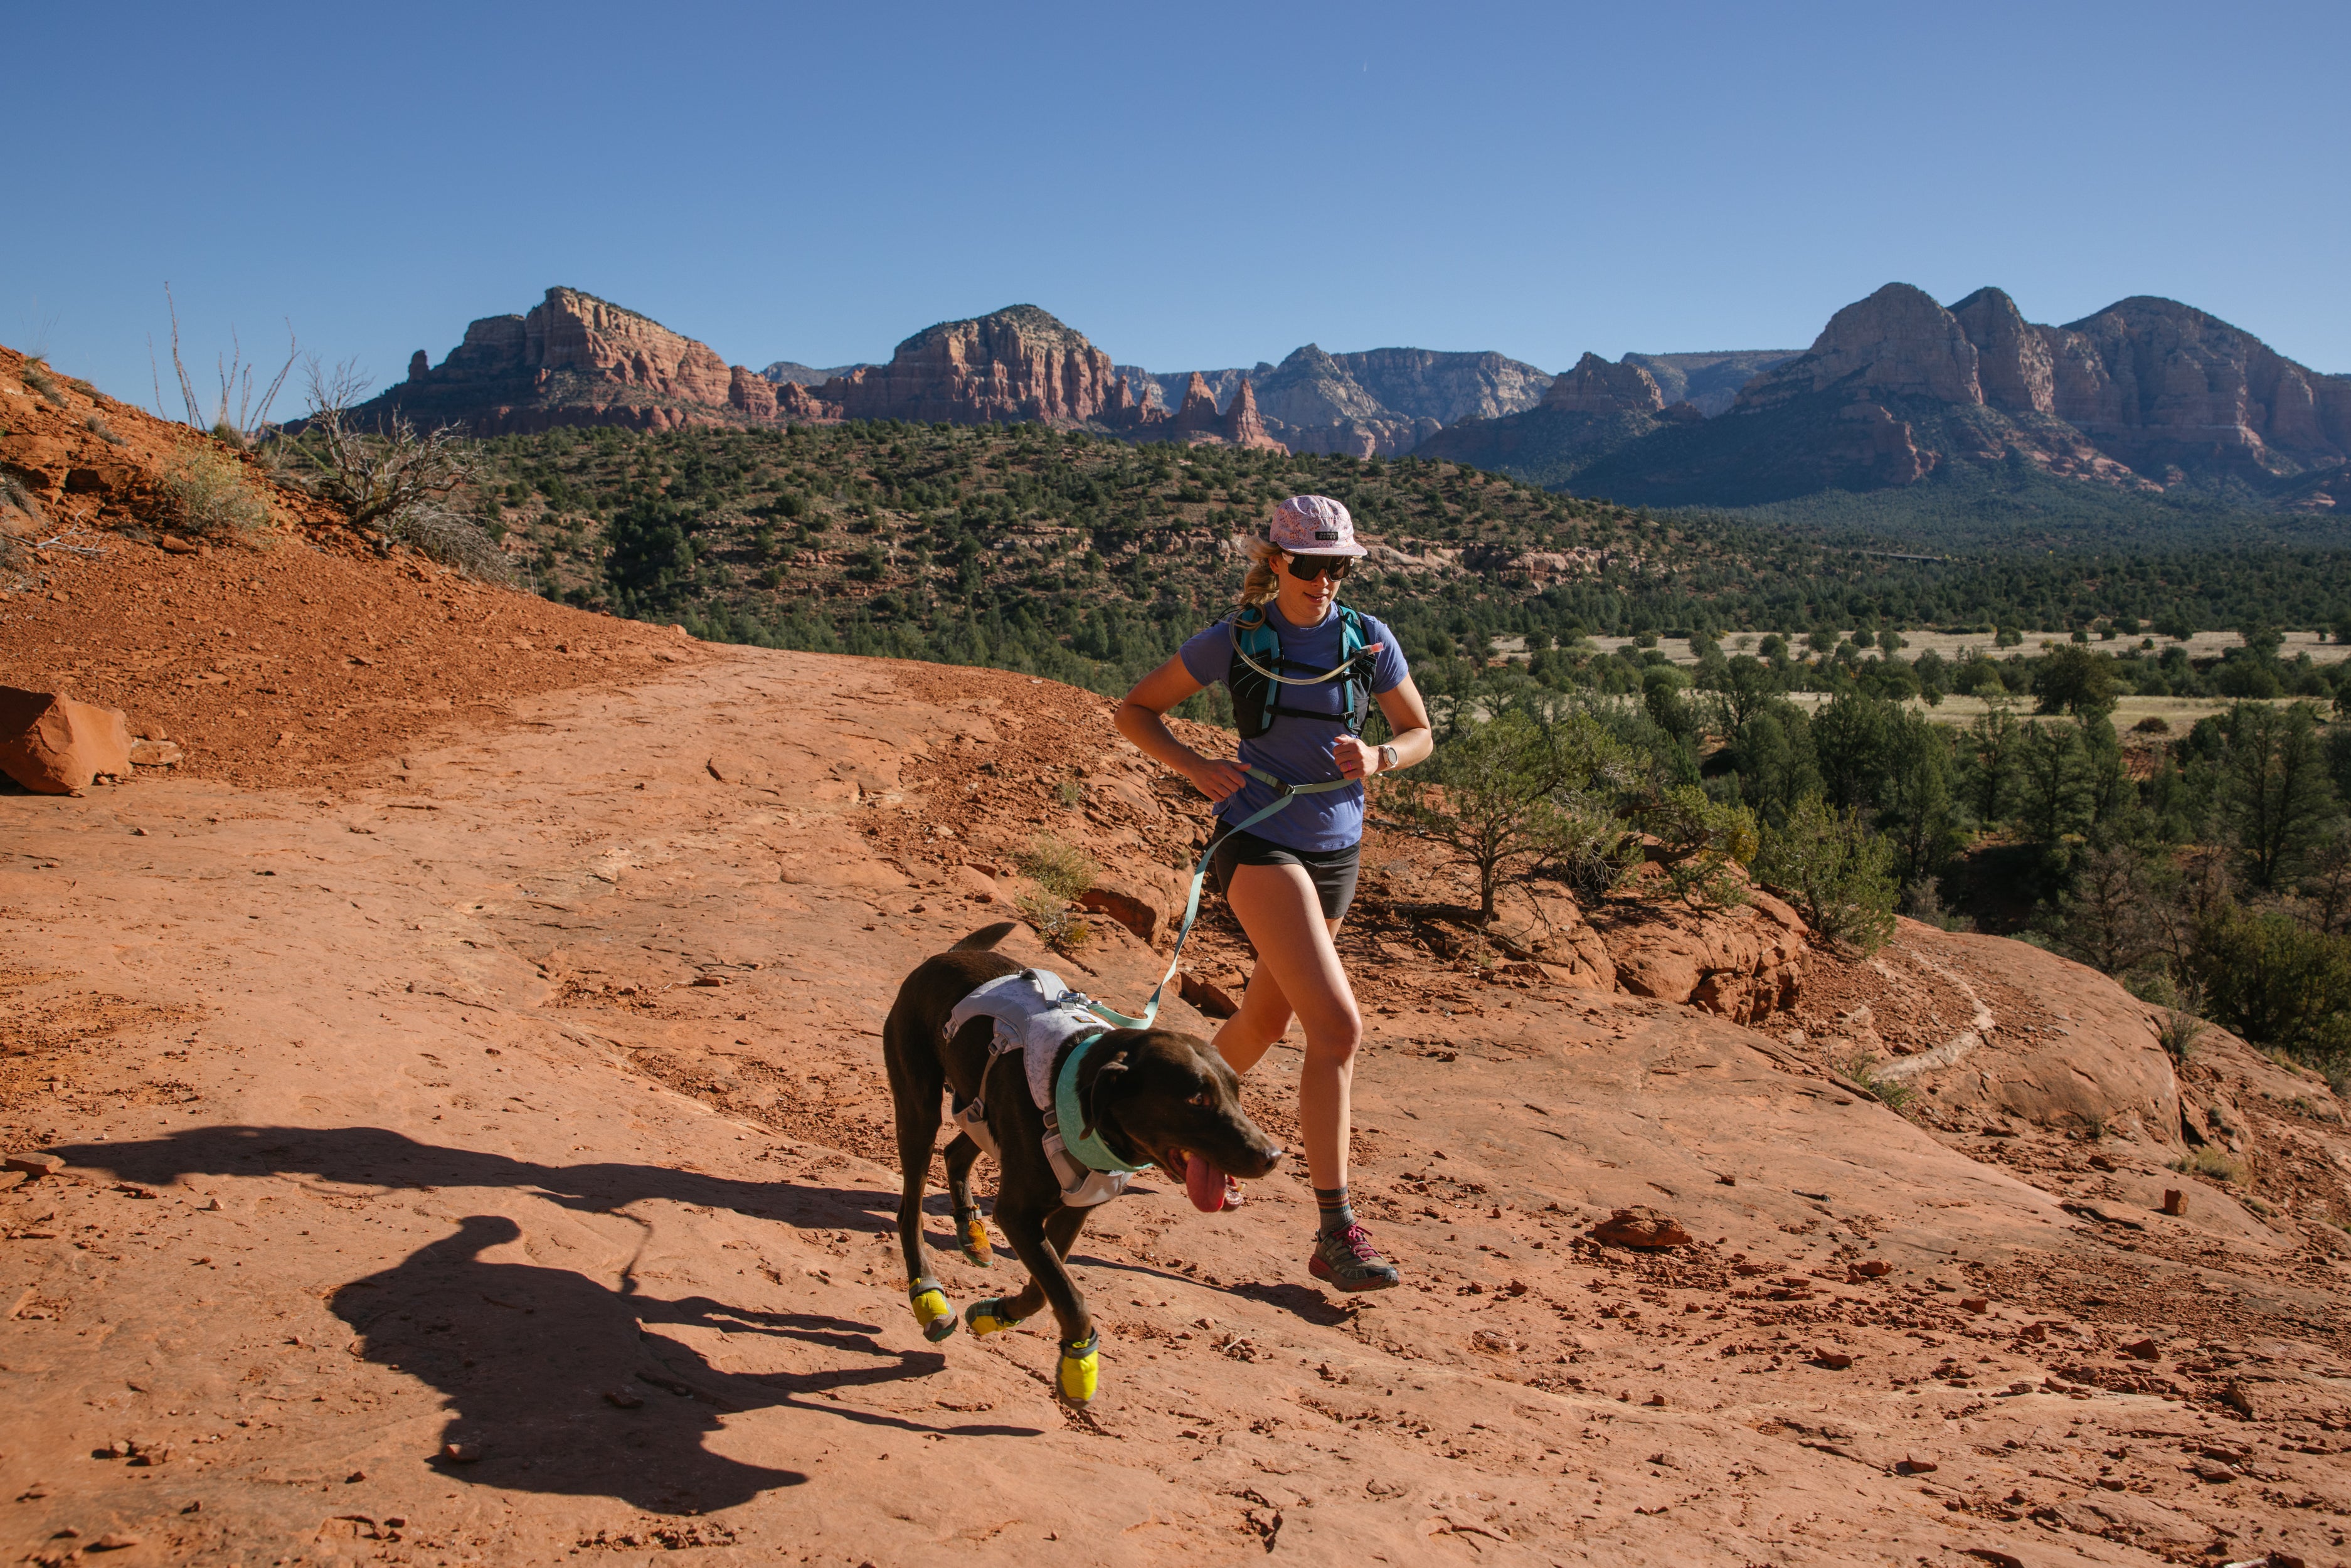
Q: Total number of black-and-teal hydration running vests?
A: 1